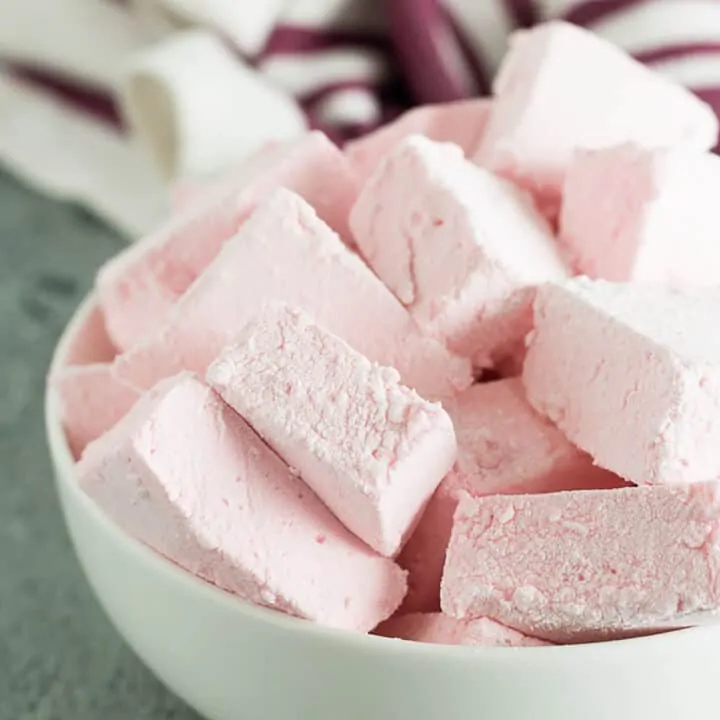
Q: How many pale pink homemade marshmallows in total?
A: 13